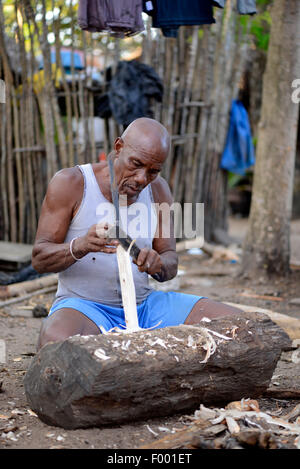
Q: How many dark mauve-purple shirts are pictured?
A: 1